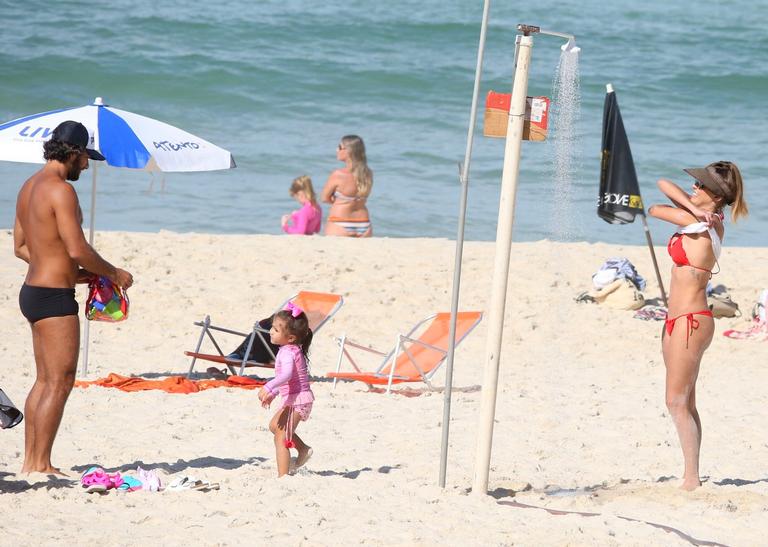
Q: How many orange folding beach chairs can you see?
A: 2